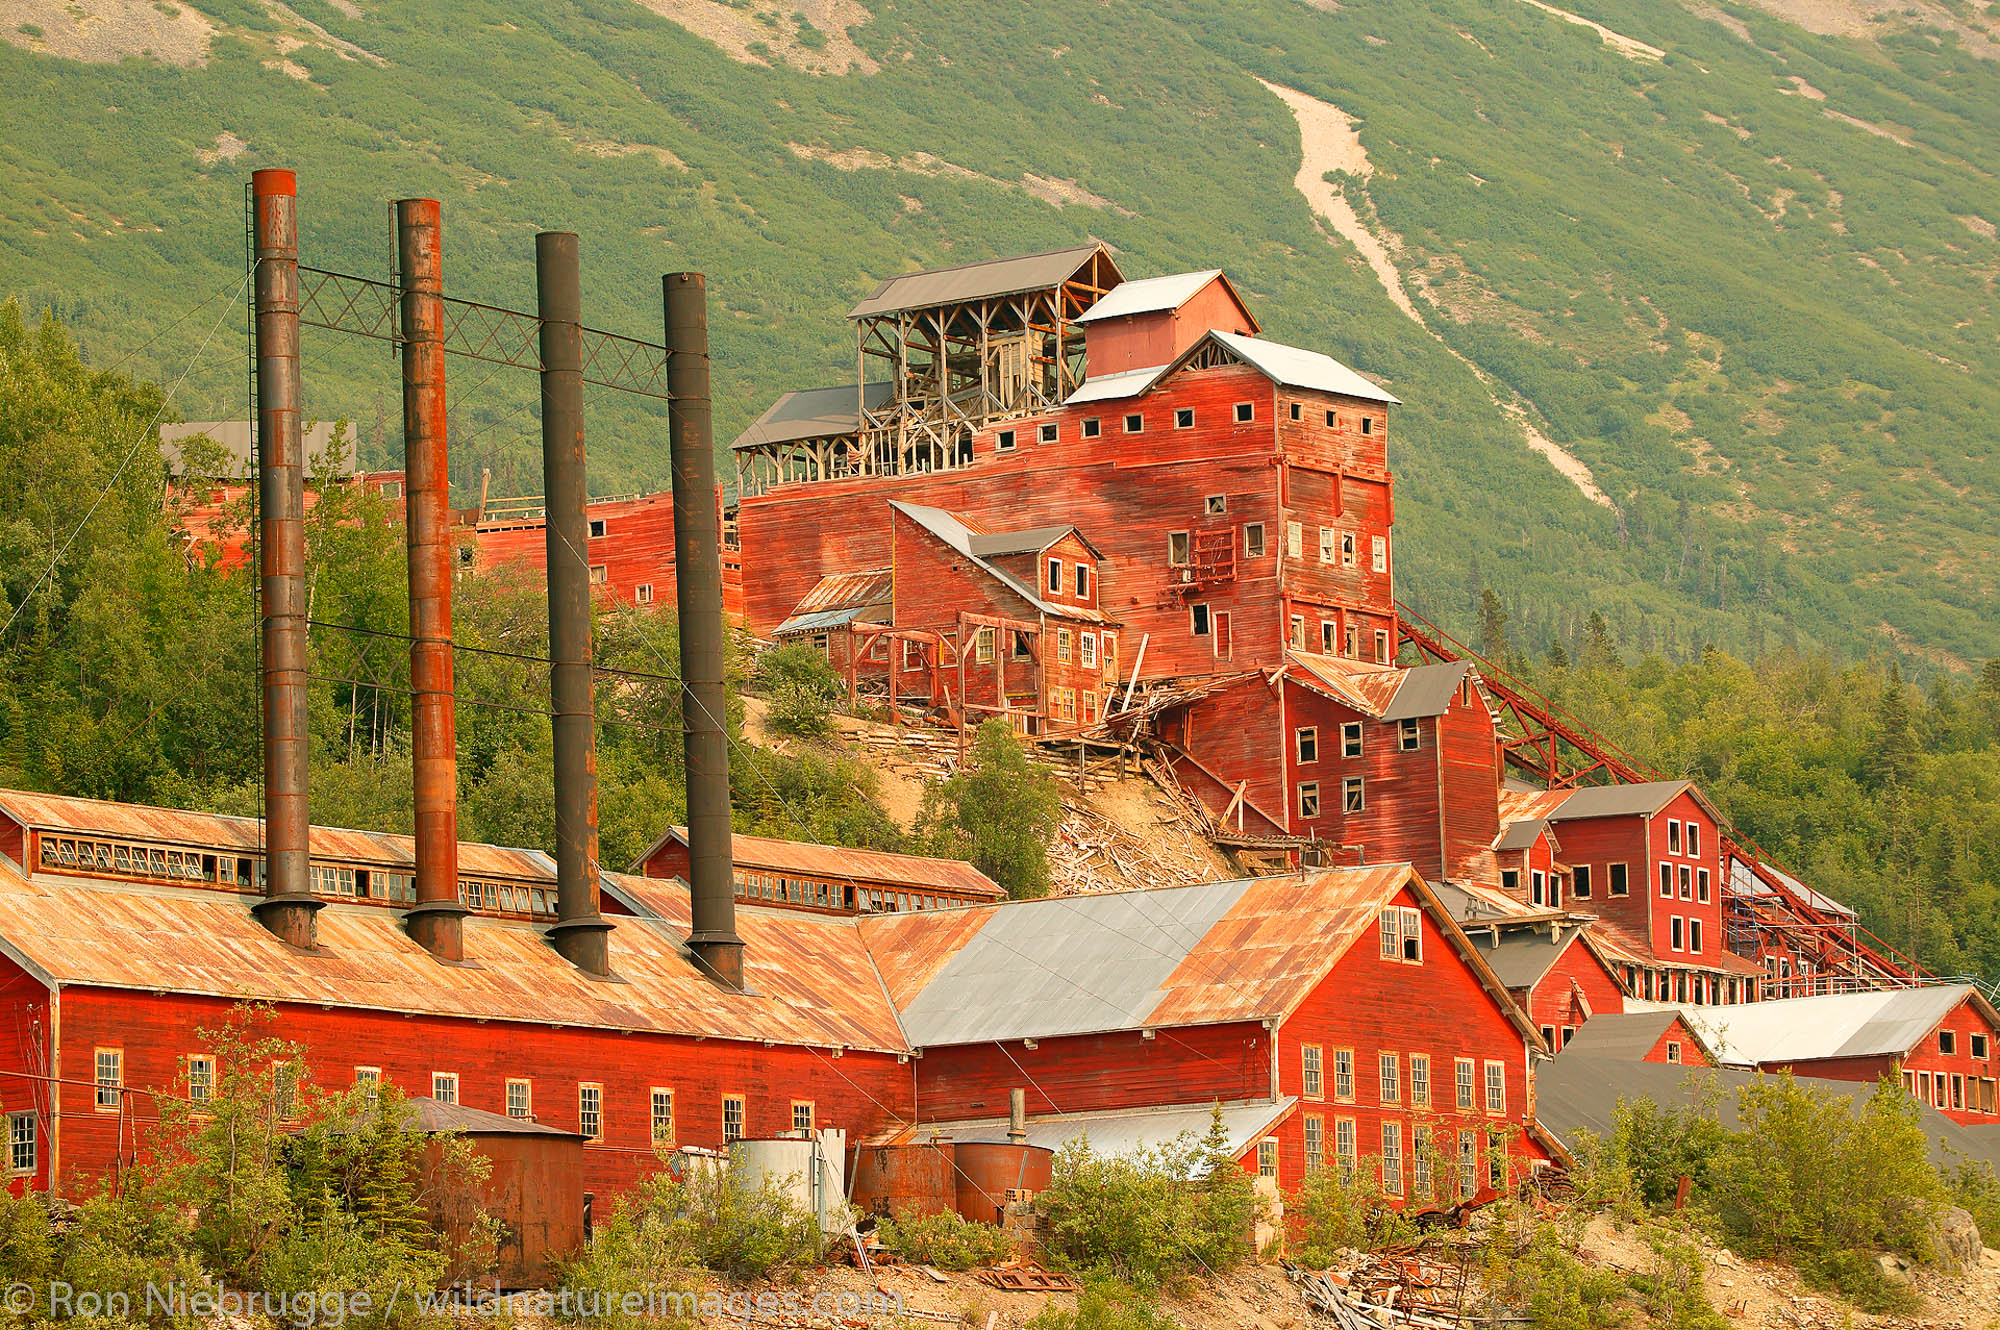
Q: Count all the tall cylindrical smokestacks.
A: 4